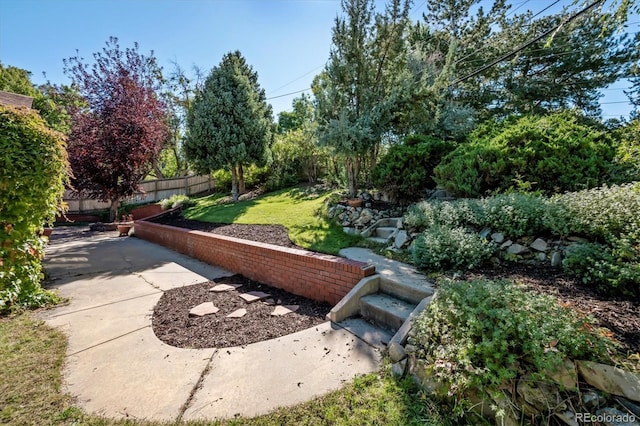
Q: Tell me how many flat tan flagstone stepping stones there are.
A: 5